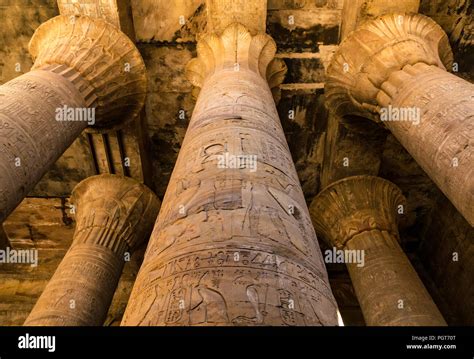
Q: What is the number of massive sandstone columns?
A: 5